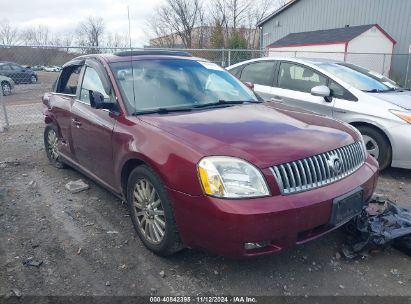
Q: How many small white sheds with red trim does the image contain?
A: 1